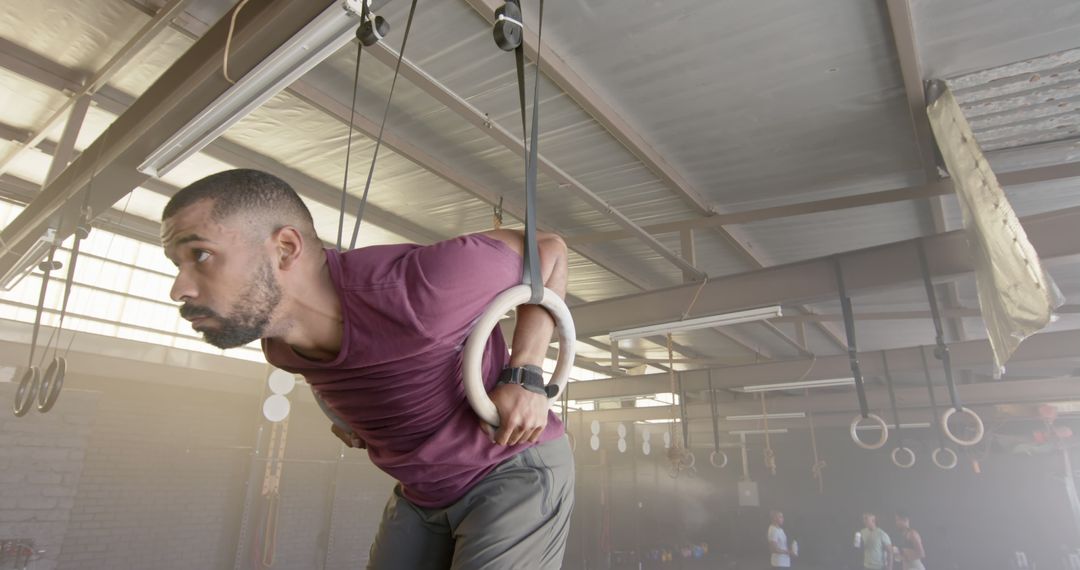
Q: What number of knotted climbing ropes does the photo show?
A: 3